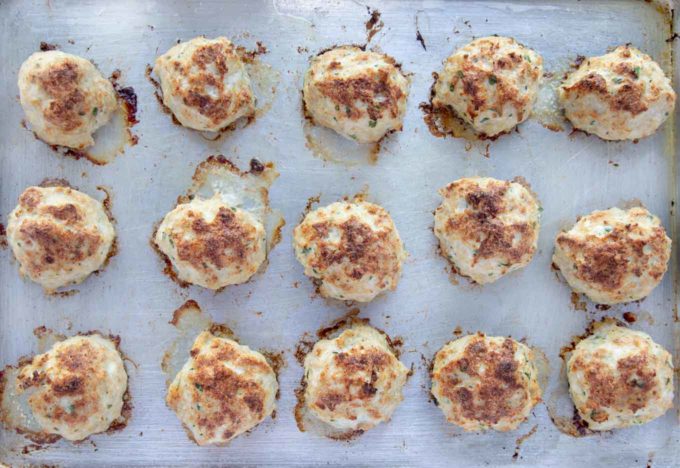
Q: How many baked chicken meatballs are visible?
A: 15